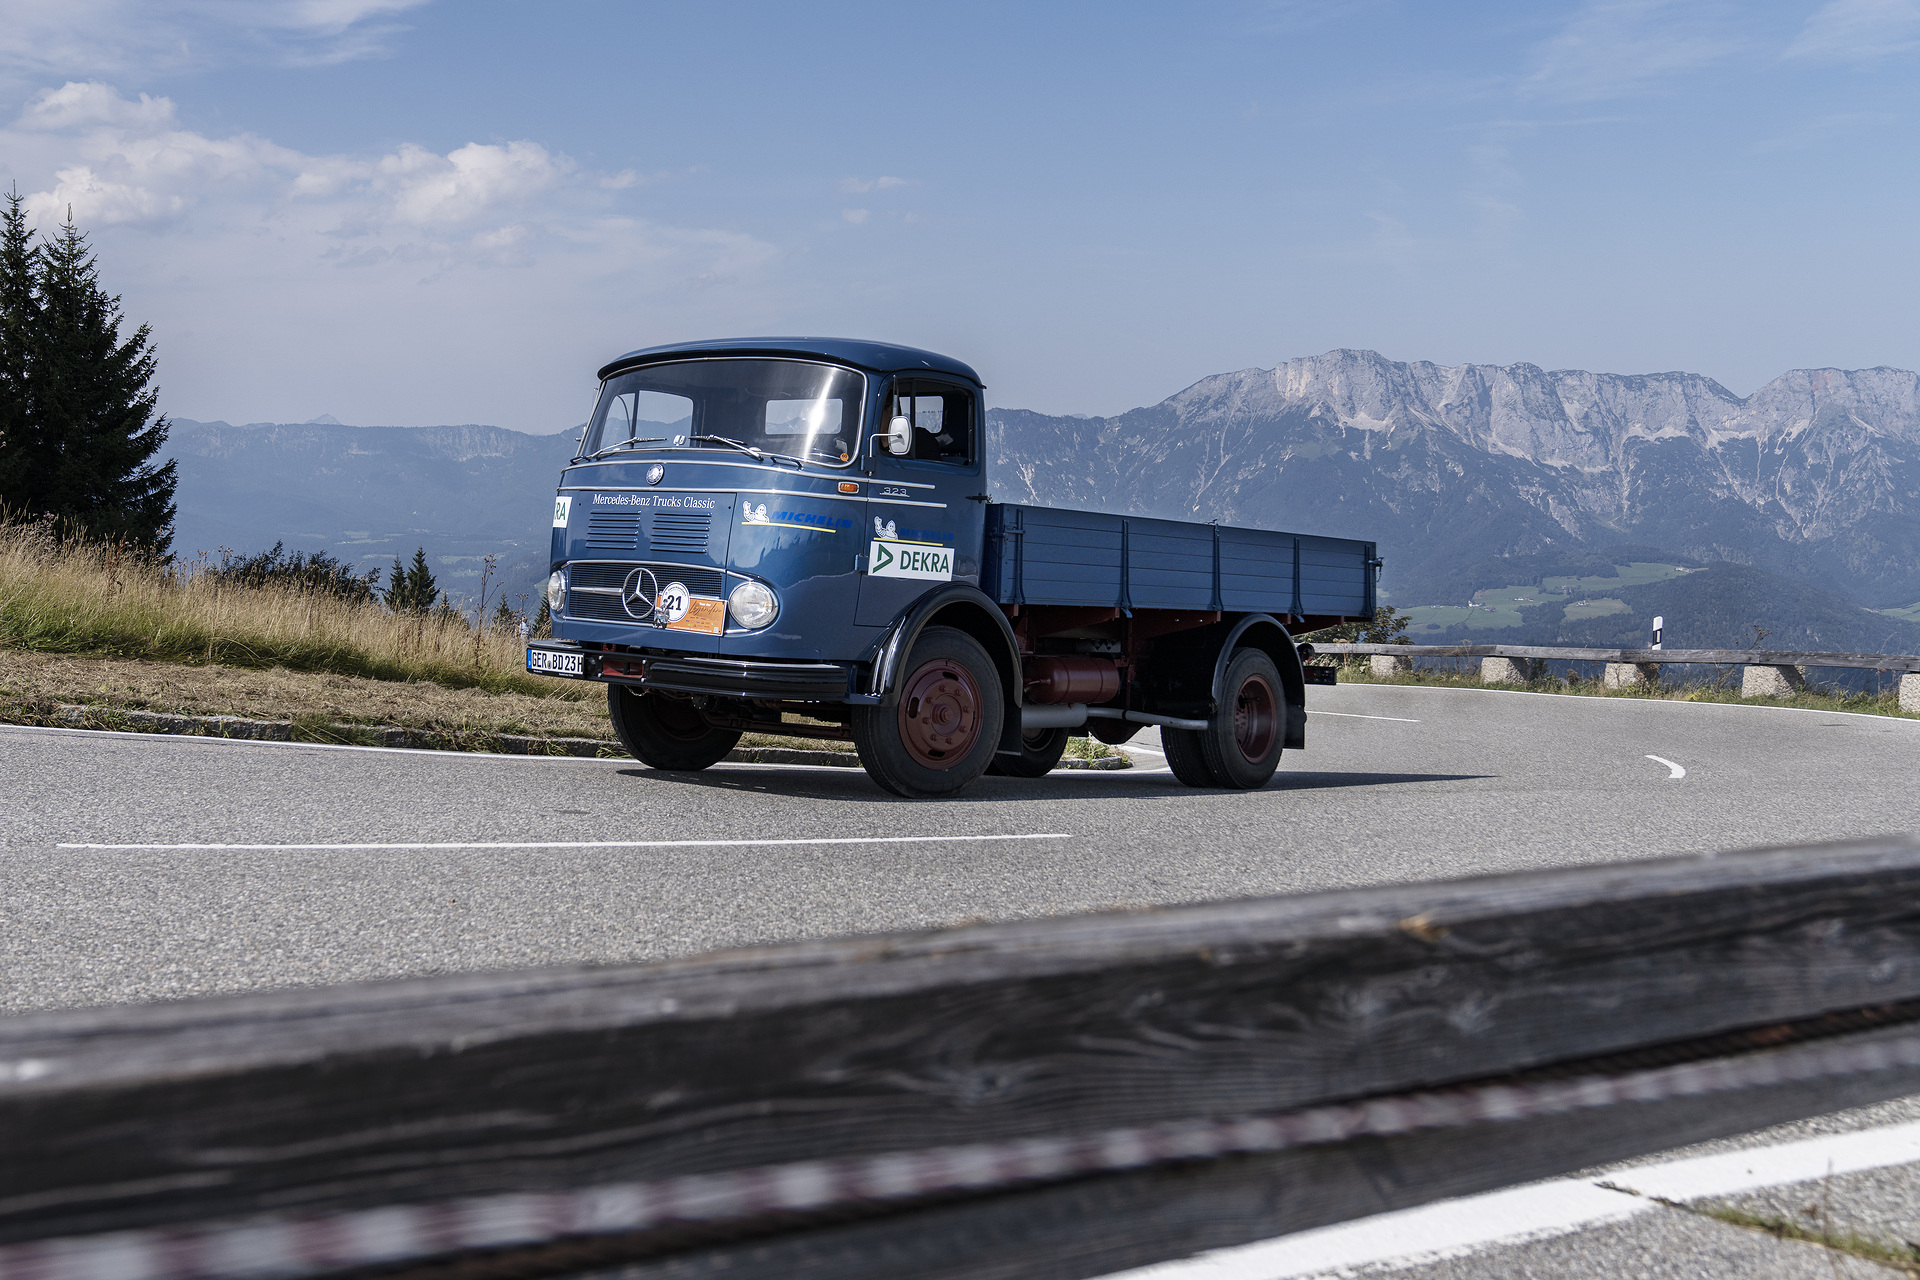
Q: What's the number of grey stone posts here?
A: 5